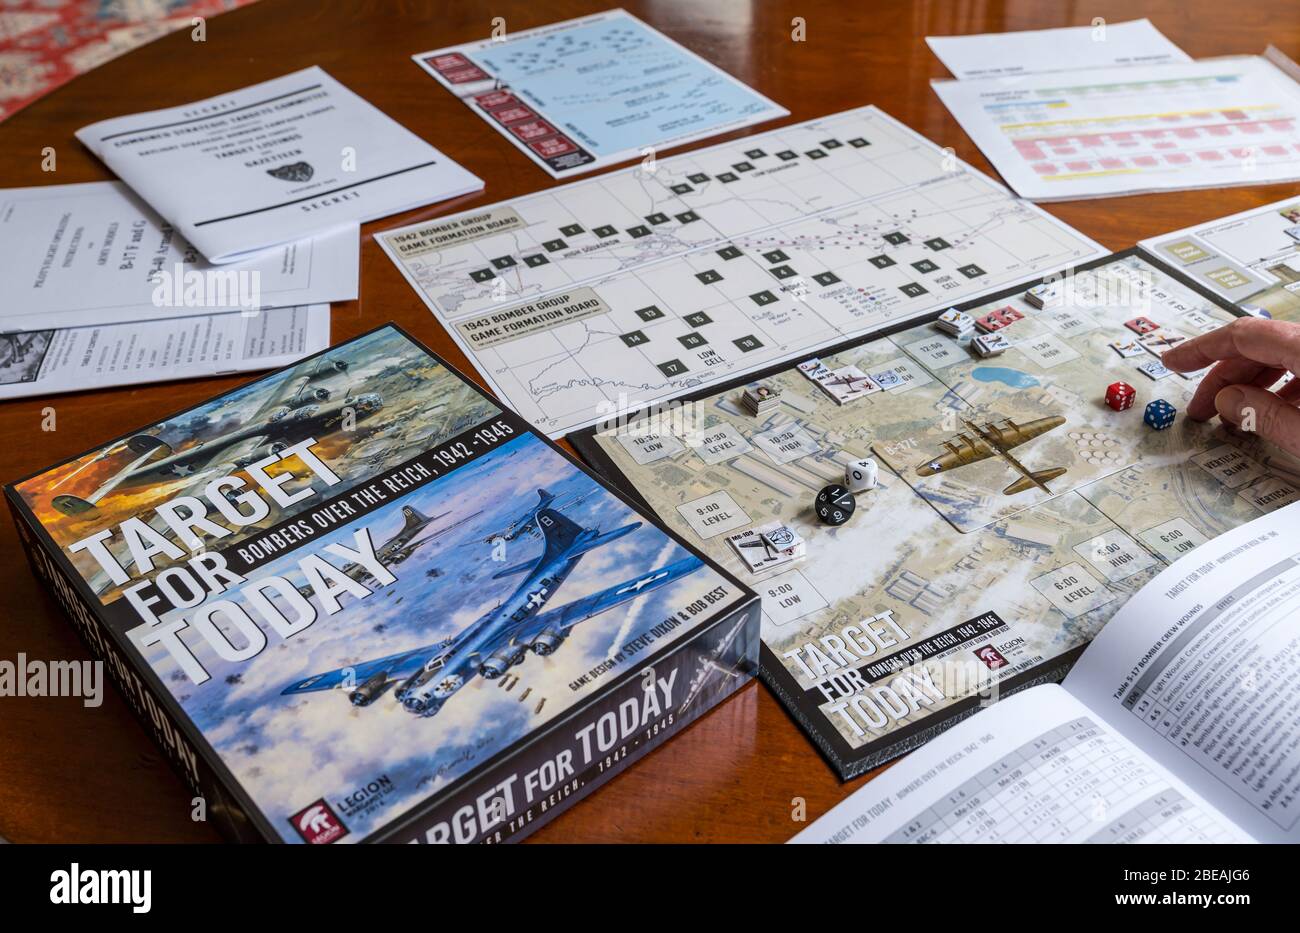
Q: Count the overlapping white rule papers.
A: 3